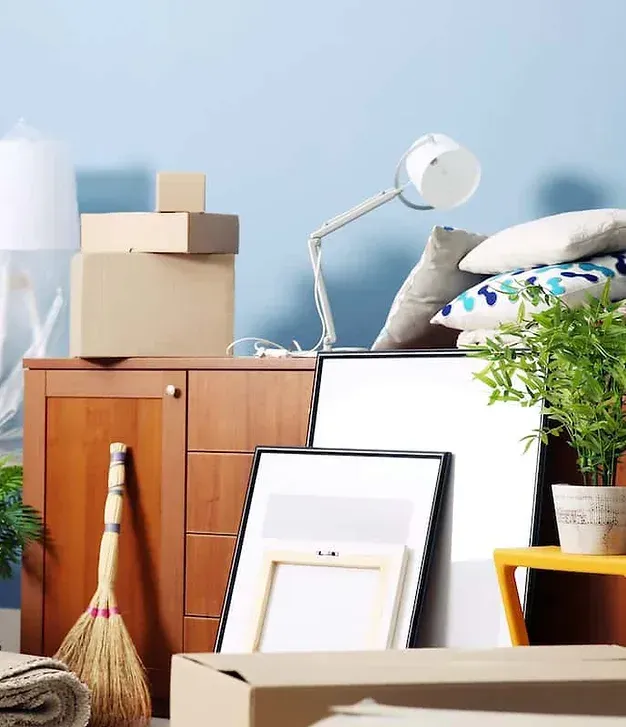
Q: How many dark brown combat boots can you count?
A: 0